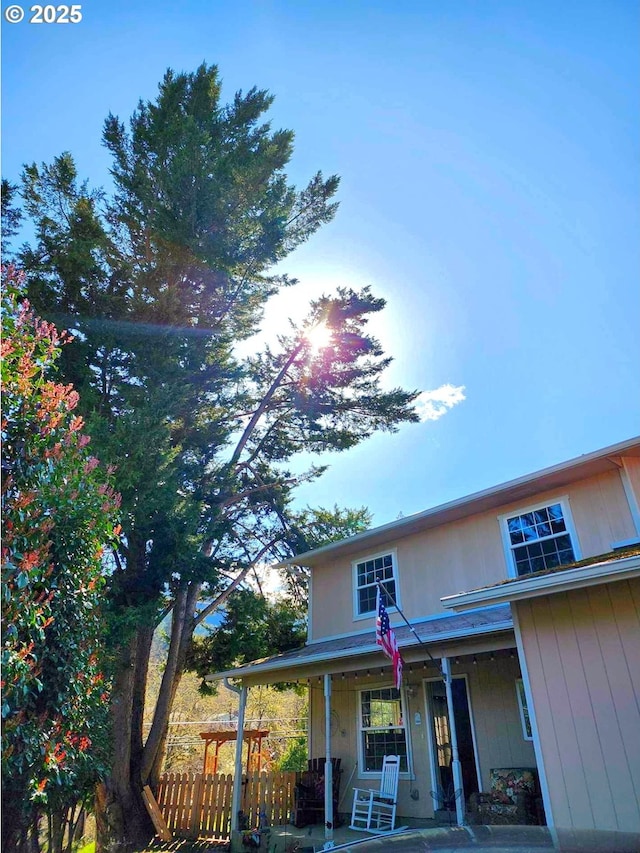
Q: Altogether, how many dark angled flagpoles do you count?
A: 1